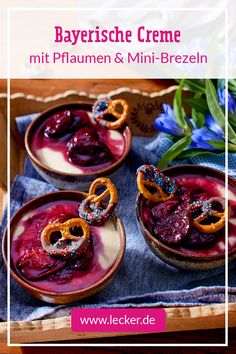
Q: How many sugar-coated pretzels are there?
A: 5